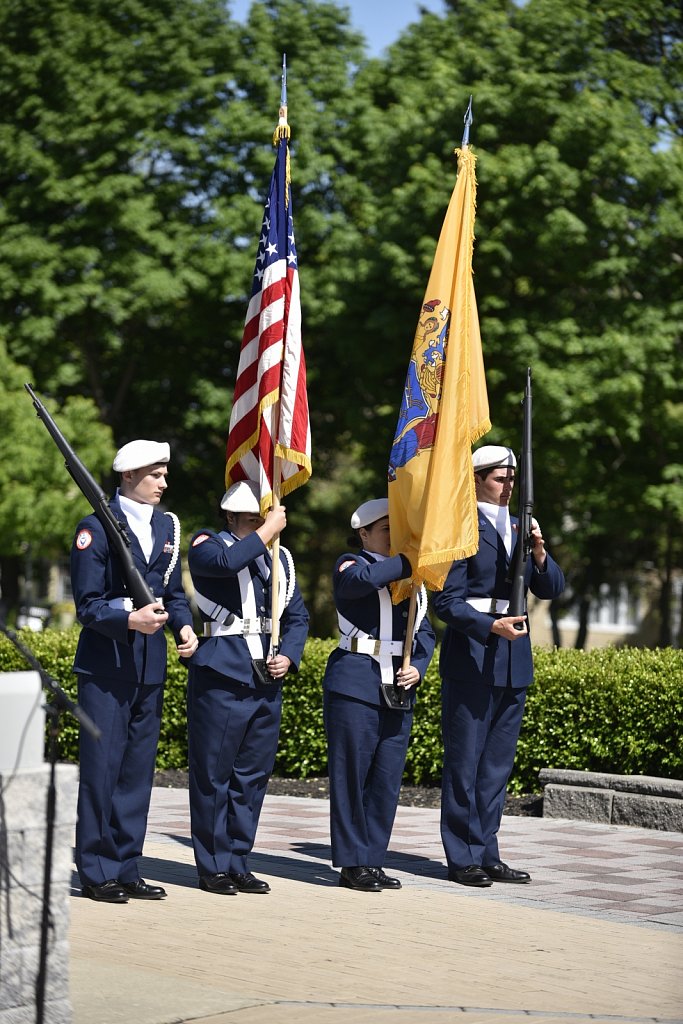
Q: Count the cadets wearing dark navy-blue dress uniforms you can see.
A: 4